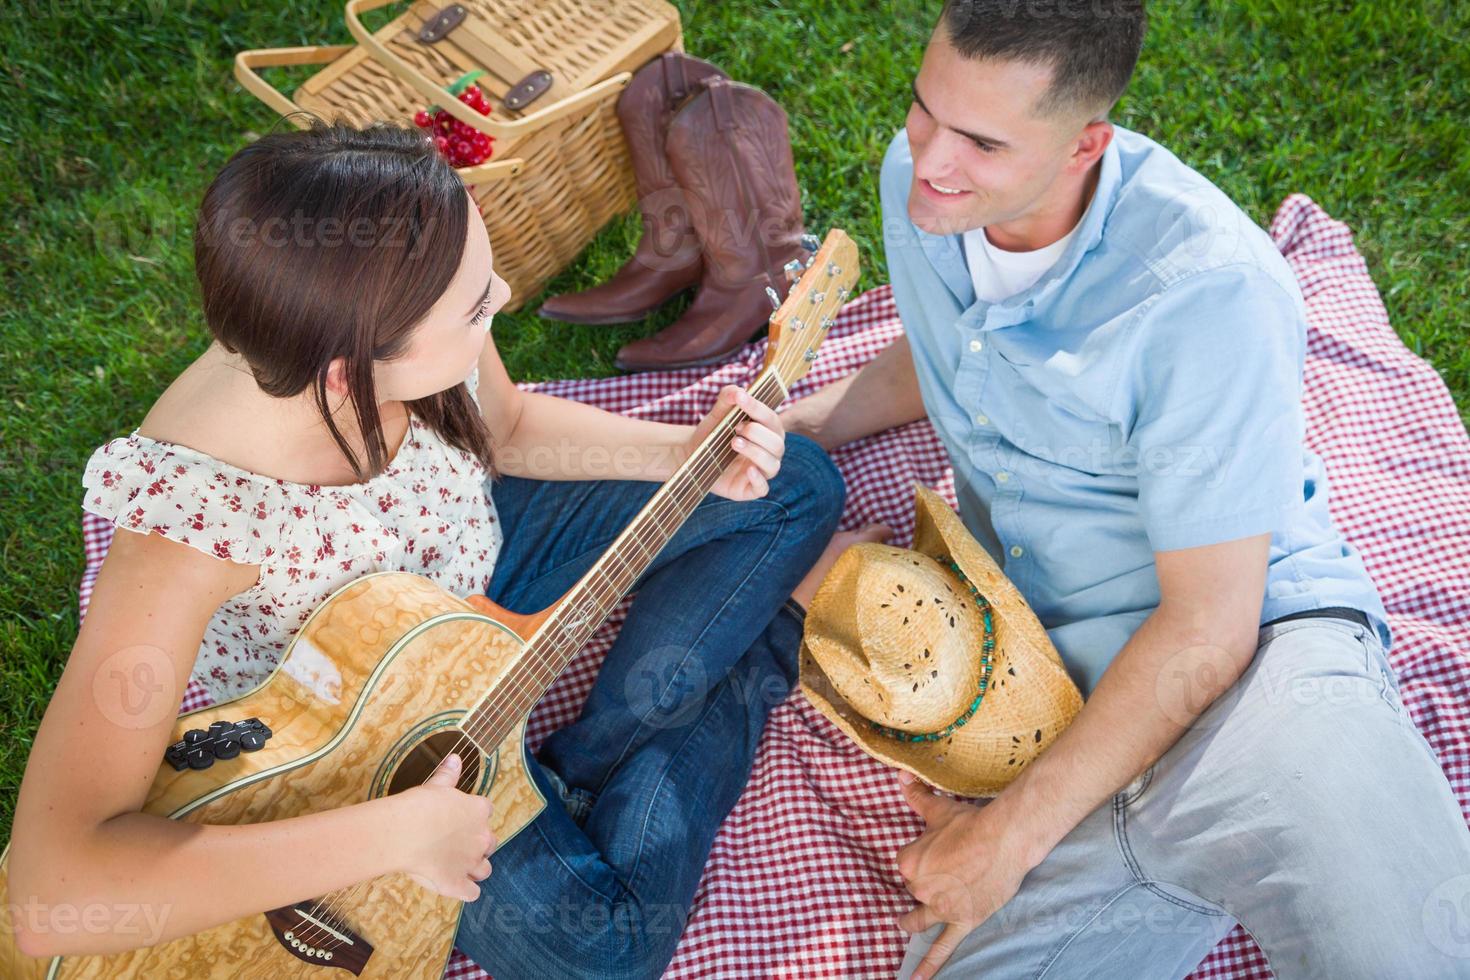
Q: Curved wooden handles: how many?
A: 2